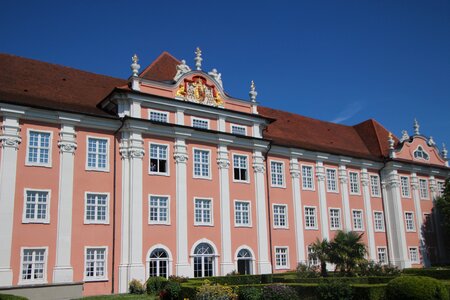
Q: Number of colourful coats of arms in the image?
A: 1